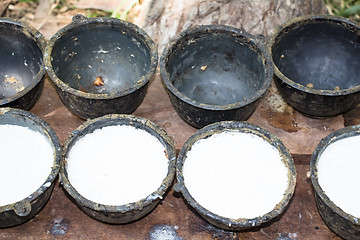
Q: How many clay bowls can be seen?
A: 8